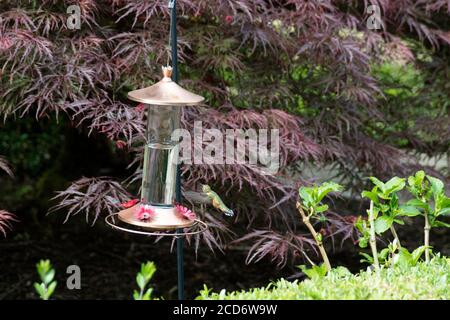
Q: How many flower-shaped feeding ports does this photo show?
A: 3